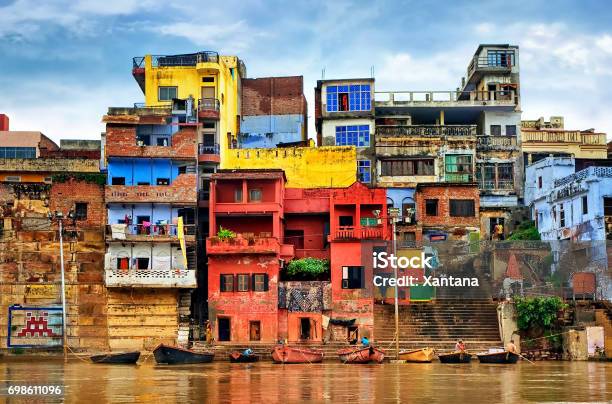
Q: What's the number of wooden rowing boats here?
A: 8